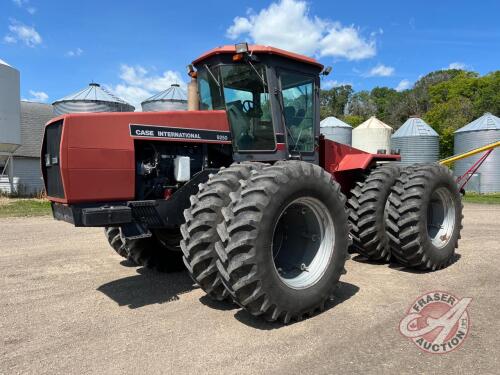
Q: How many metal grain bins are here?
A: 7